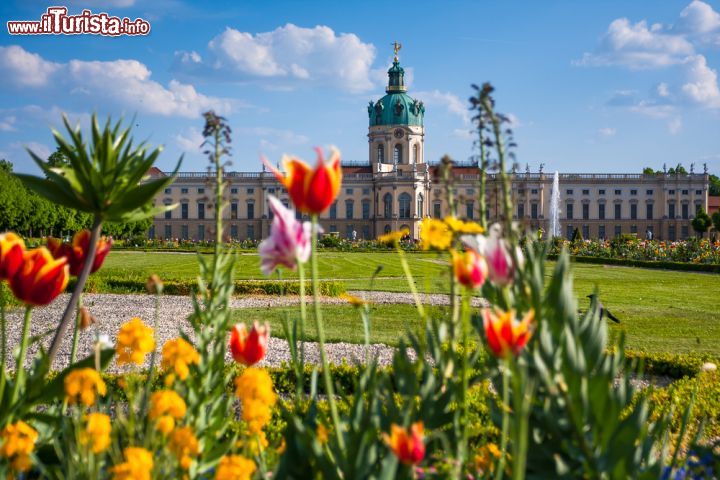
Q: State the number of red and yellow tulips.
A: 8